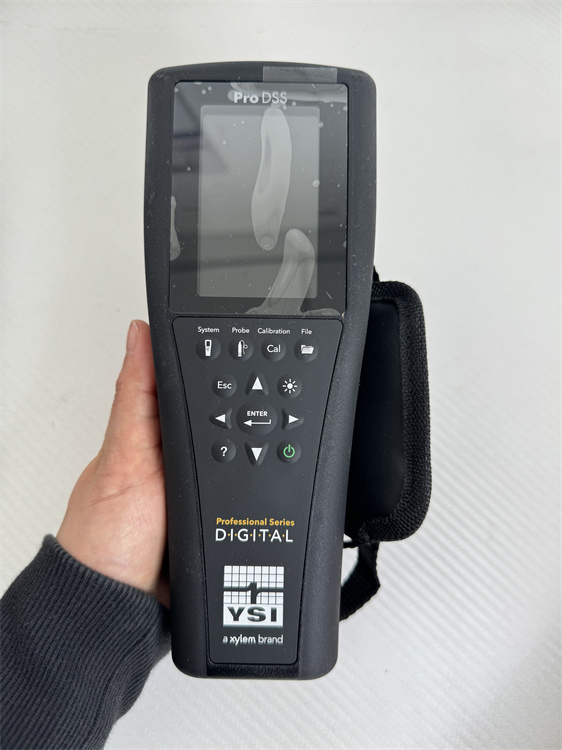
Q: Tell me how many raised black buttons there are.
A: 13